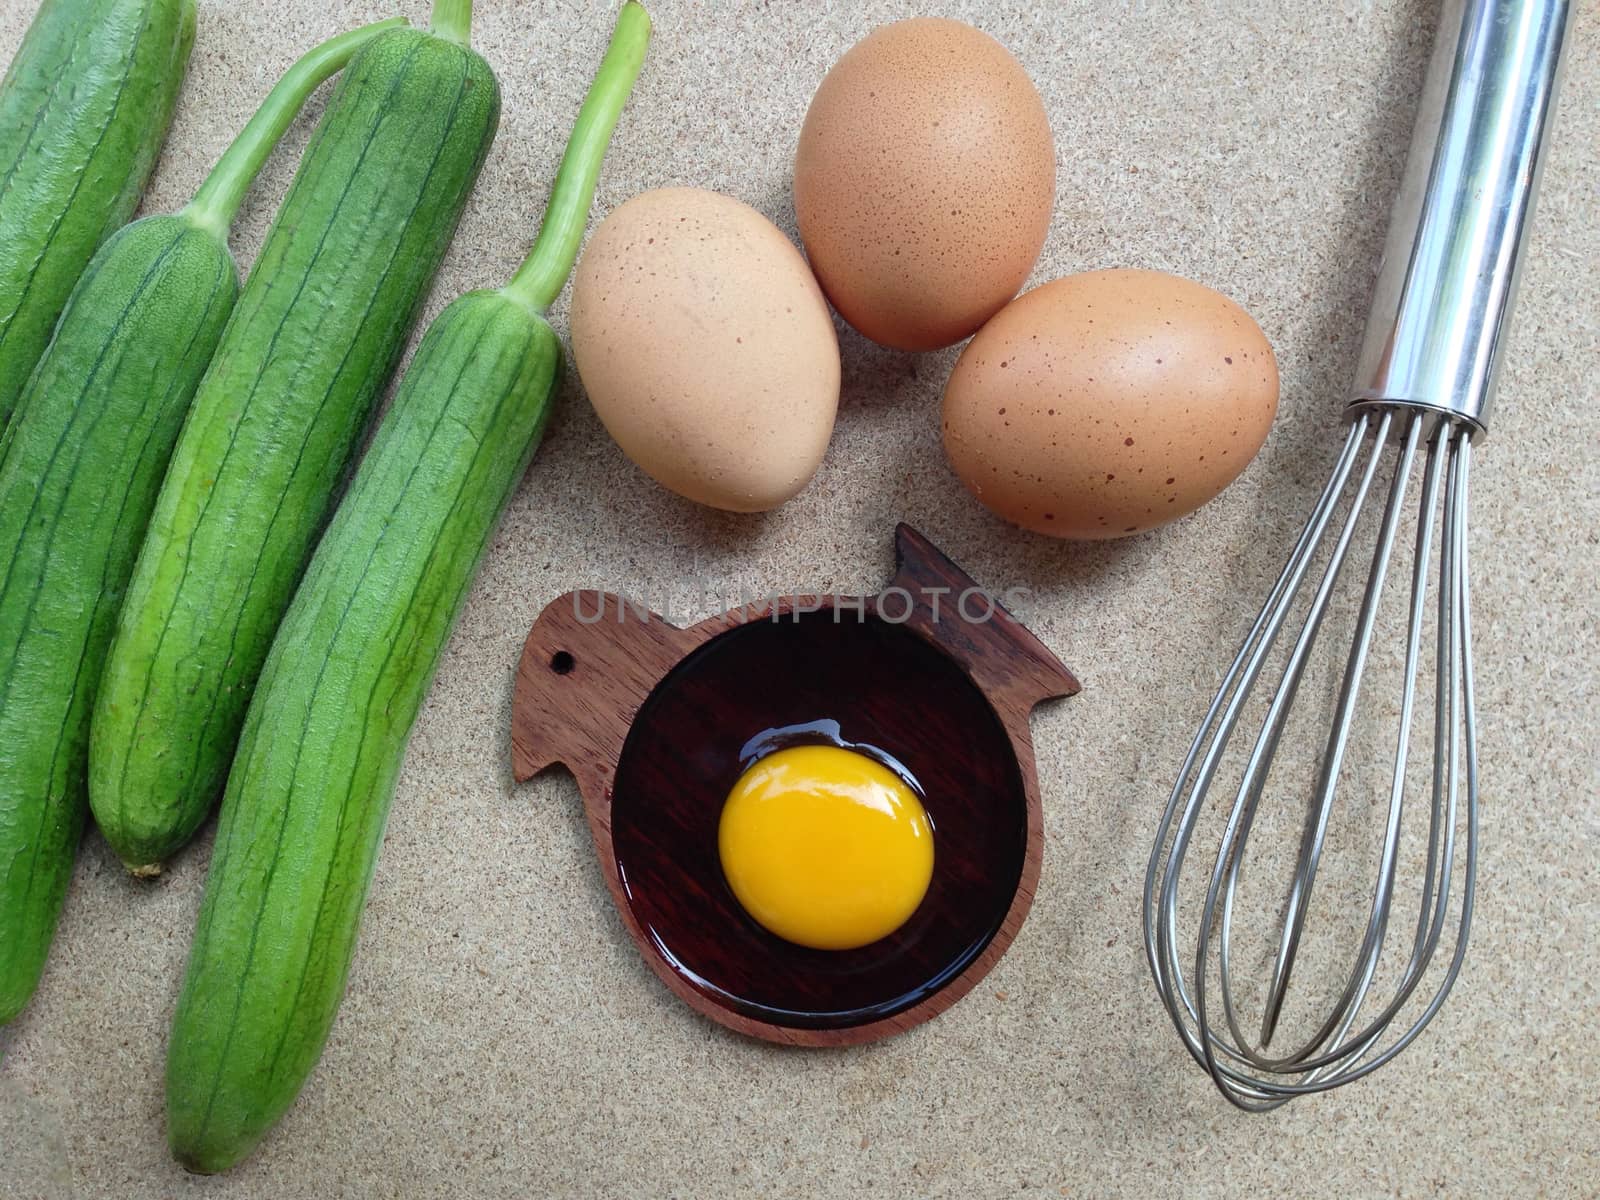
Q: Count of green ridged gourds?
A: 4